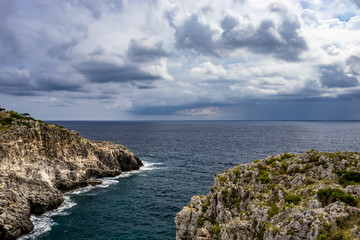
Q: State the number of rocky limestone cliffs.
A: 2